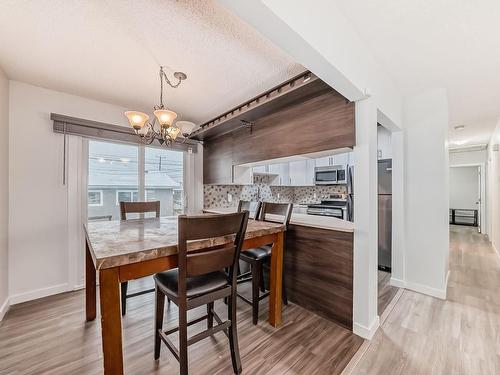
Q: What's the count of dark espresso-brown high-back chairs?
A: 4